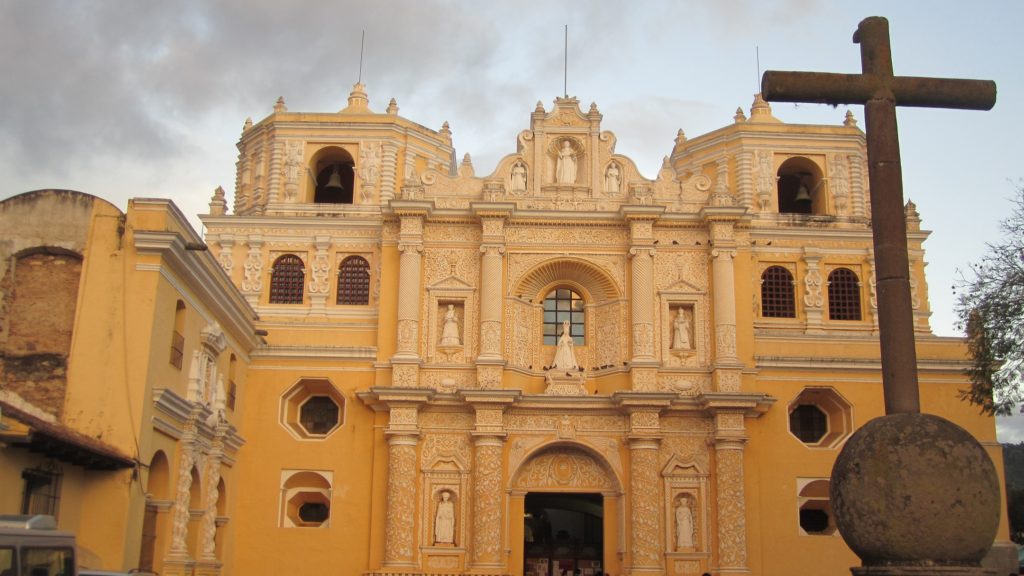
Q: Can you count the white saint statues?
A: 8